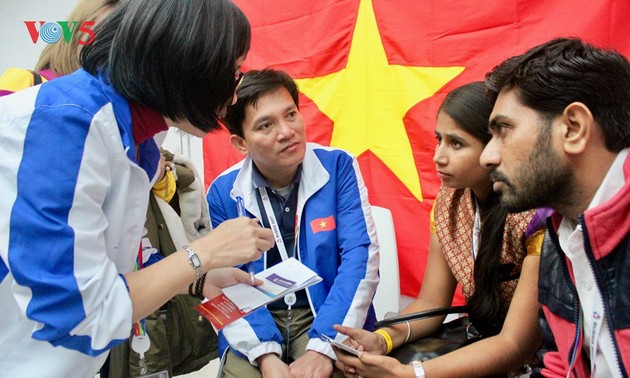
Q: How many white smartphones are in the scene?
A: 1